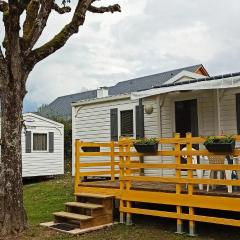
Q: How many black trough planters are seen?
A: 3